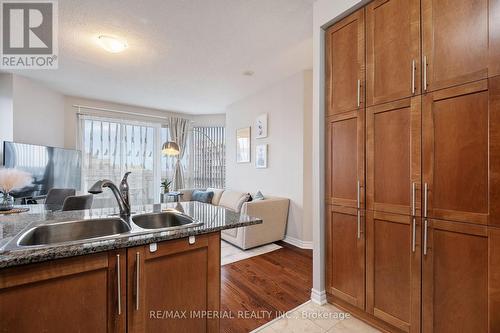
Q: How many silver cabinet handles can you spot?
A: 11